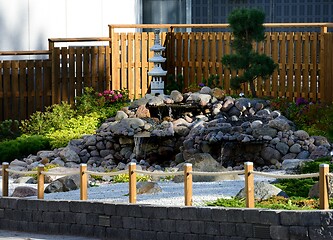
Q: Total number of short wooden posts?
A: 7